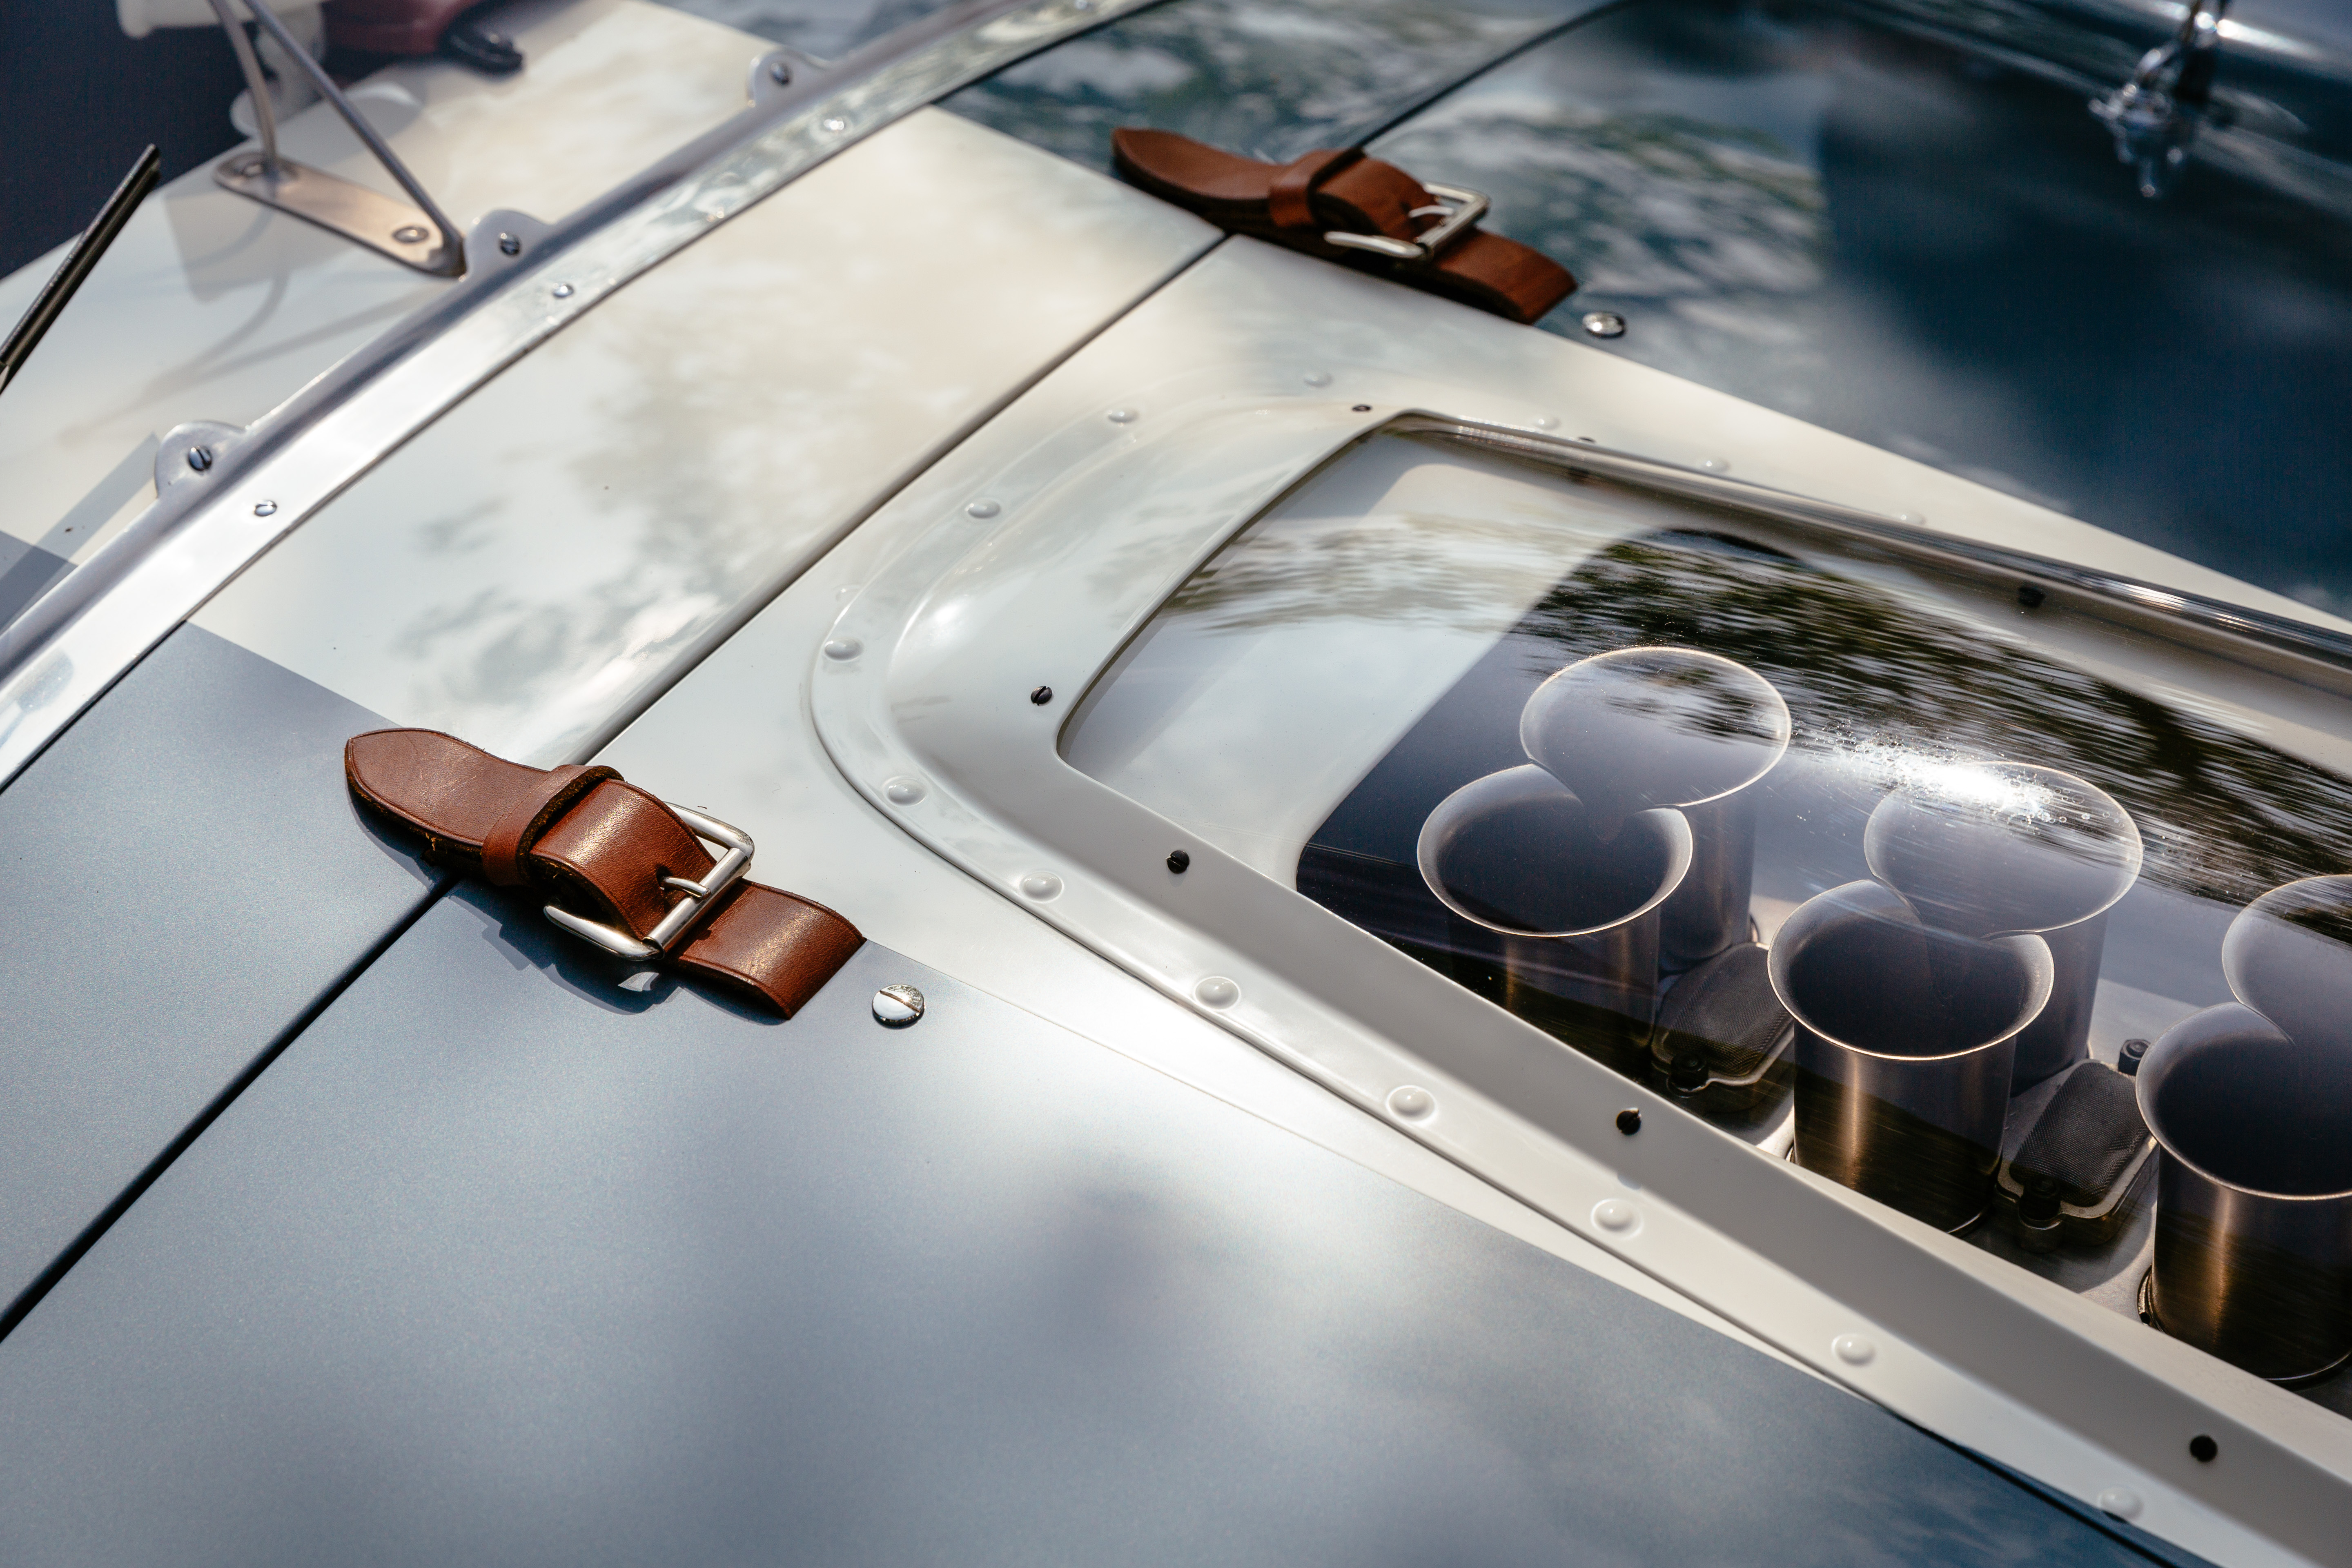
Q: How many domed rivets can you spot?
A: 14